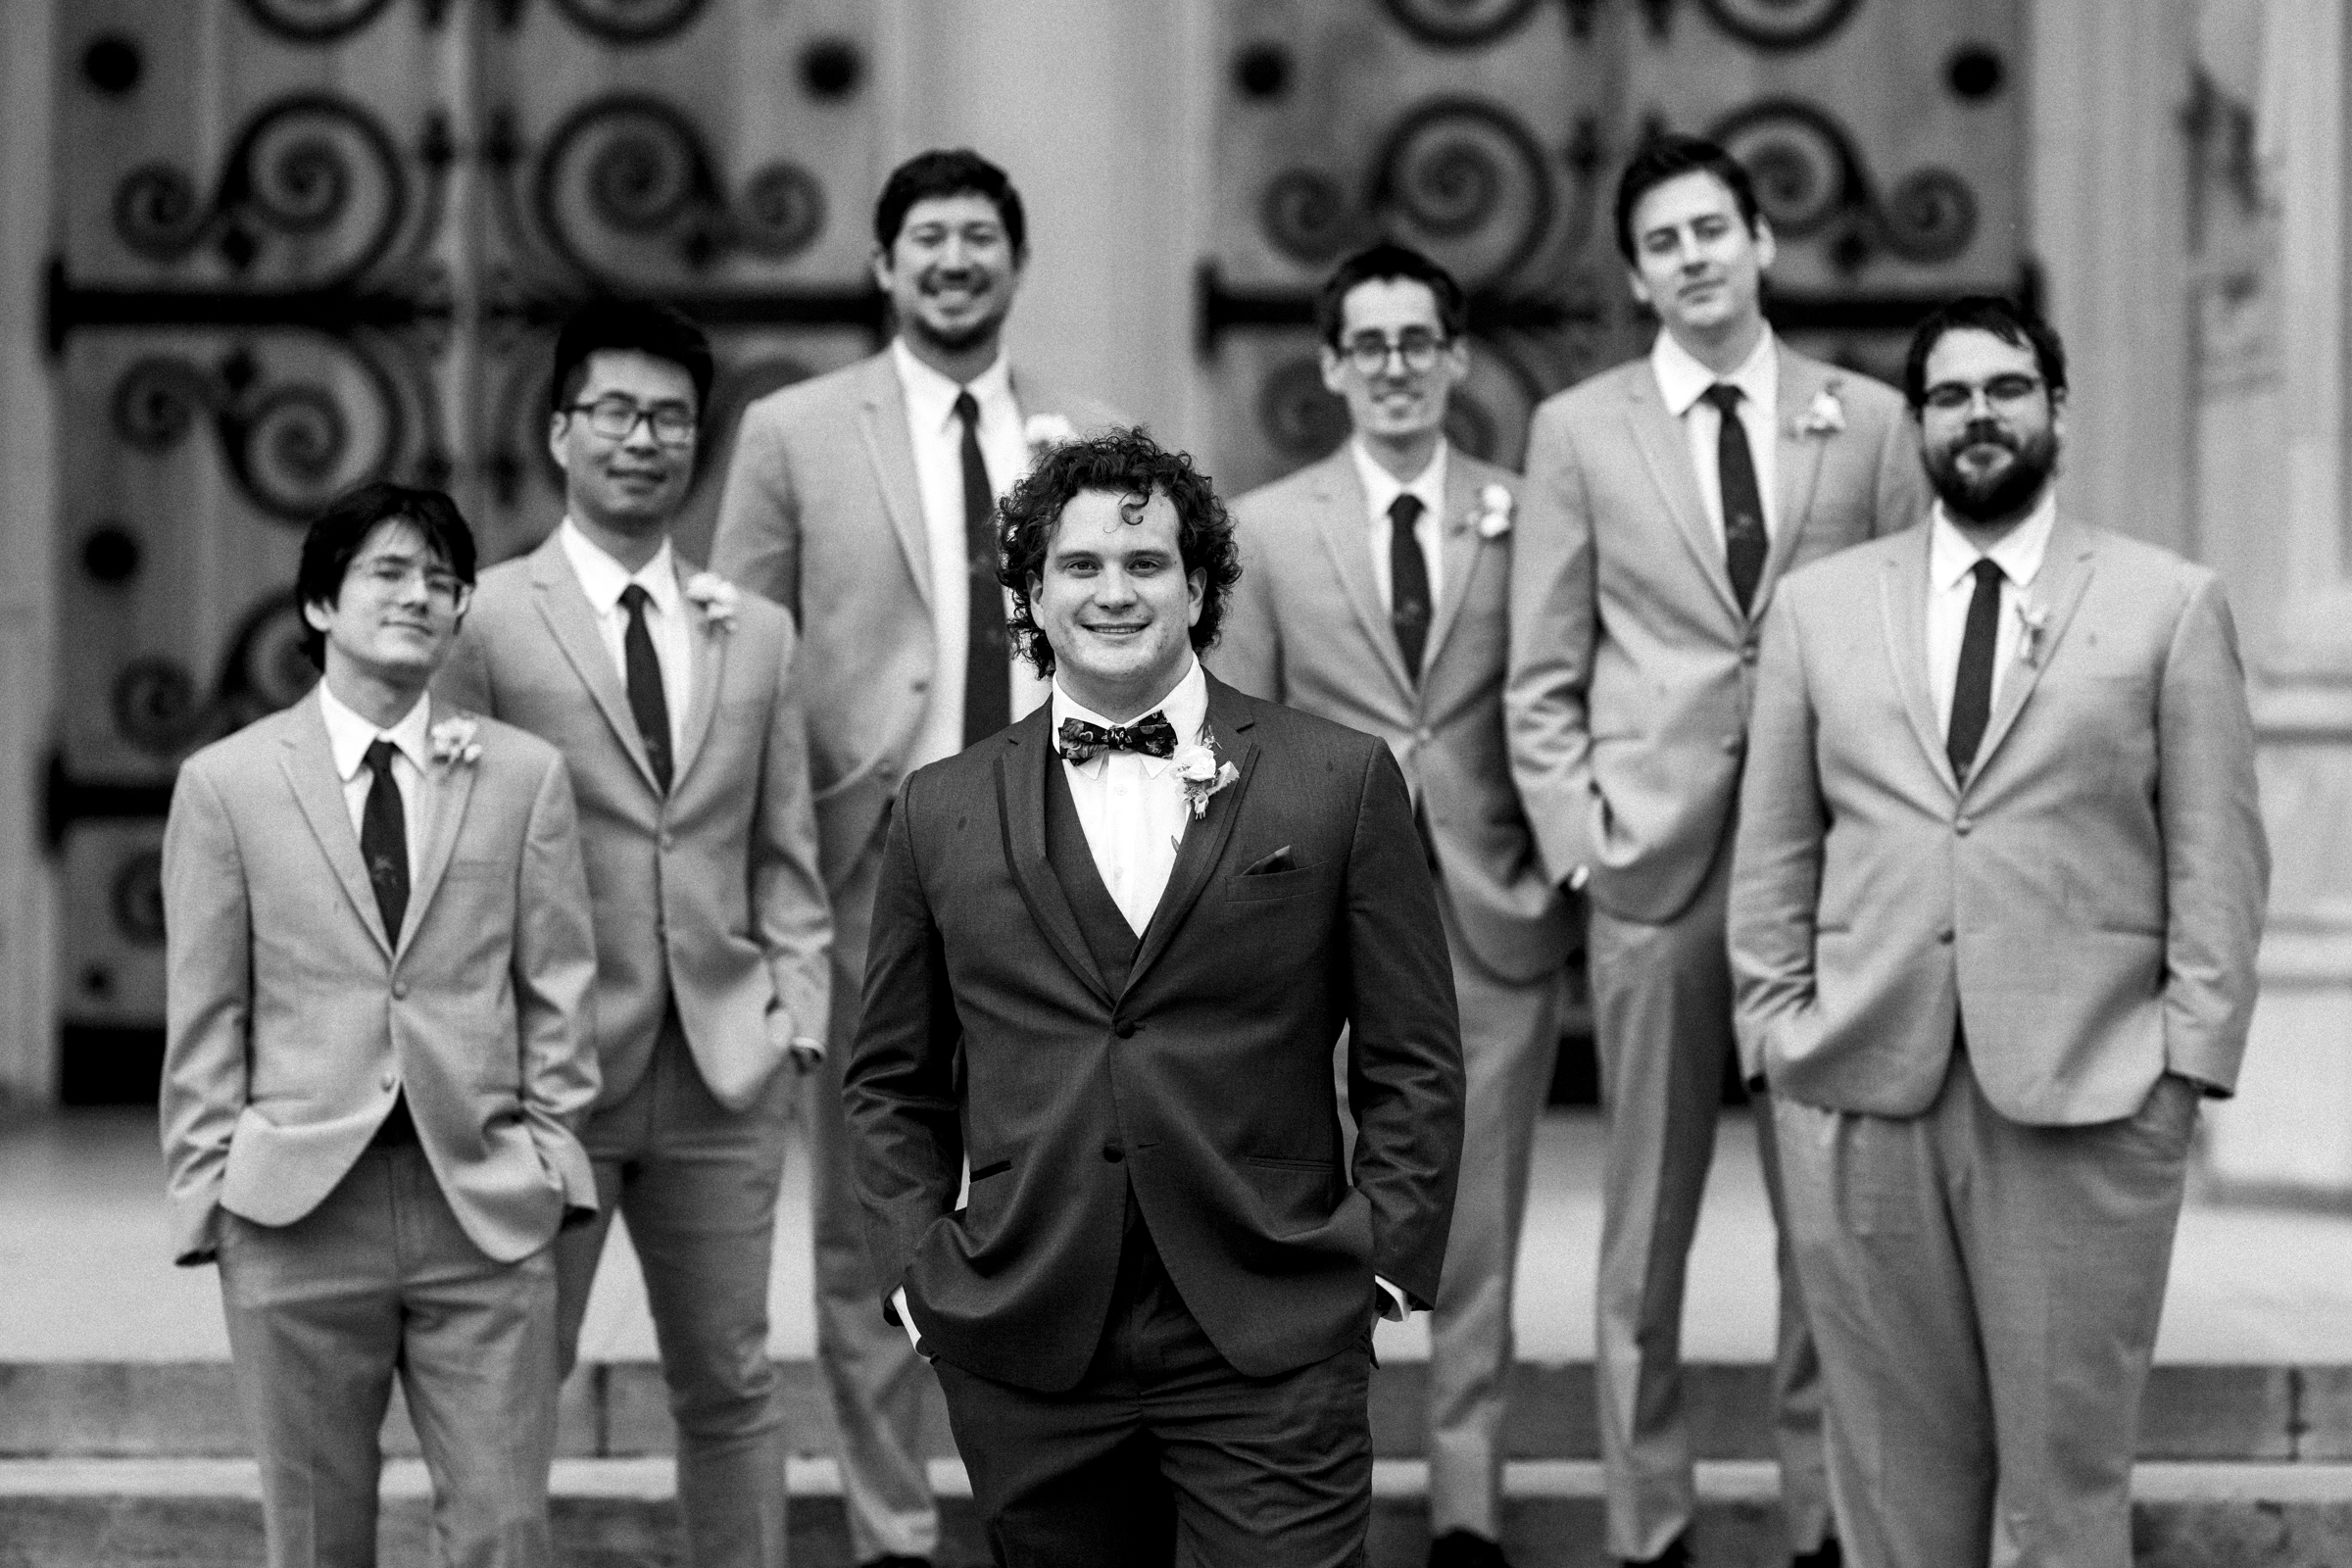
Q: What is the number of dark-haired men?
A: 7